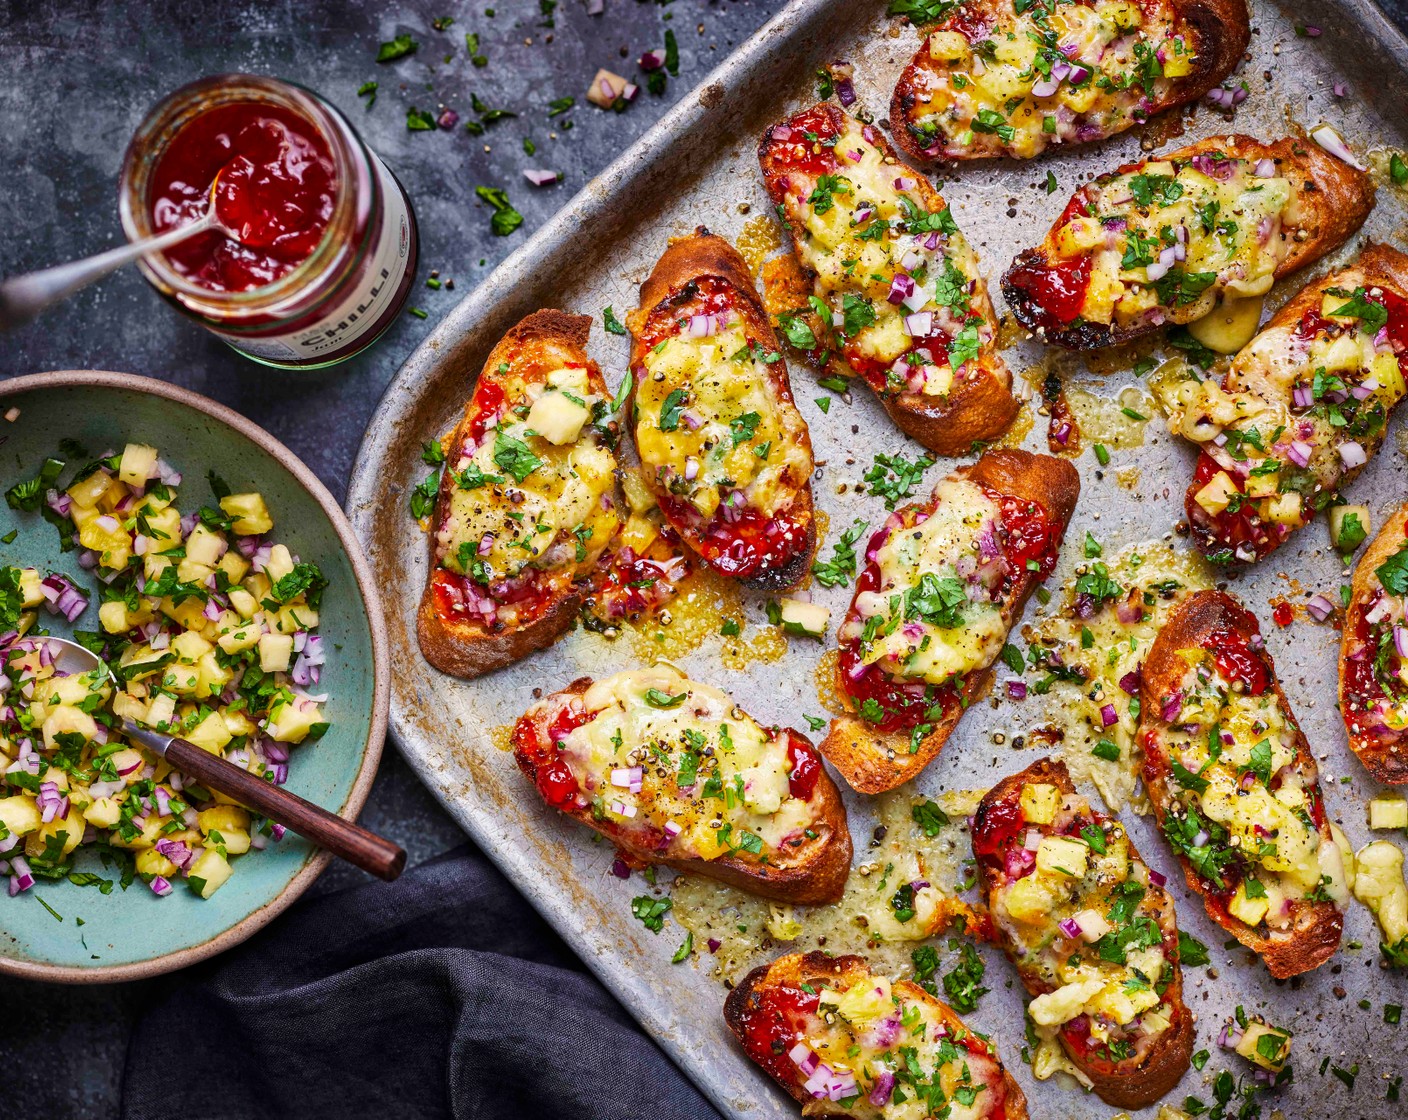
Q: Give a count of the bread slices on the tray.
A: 12